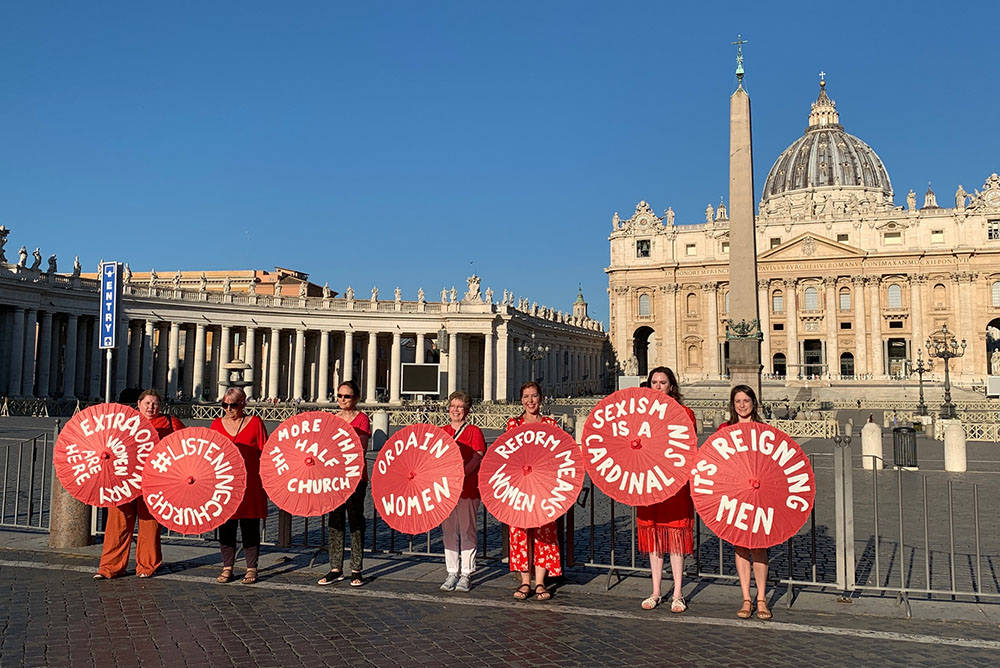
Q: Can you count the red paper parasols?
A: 7